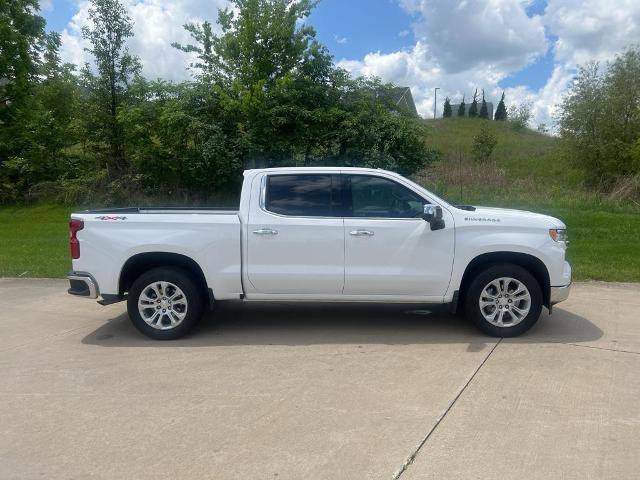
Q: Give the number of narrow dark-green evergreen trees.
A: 5